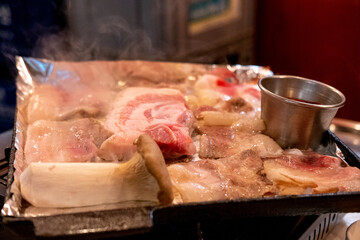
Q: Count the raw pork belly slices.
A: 1